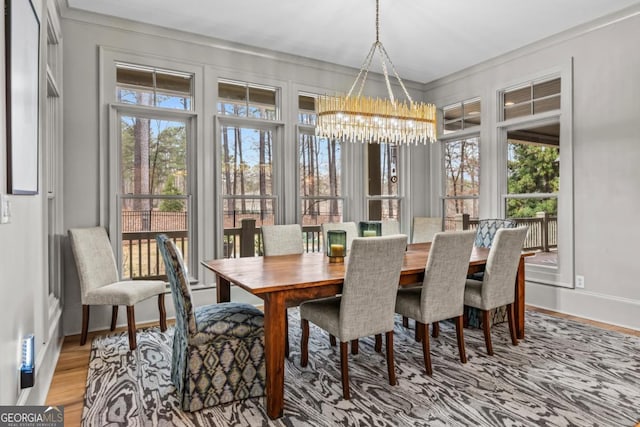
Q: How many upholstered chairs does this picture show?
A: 10